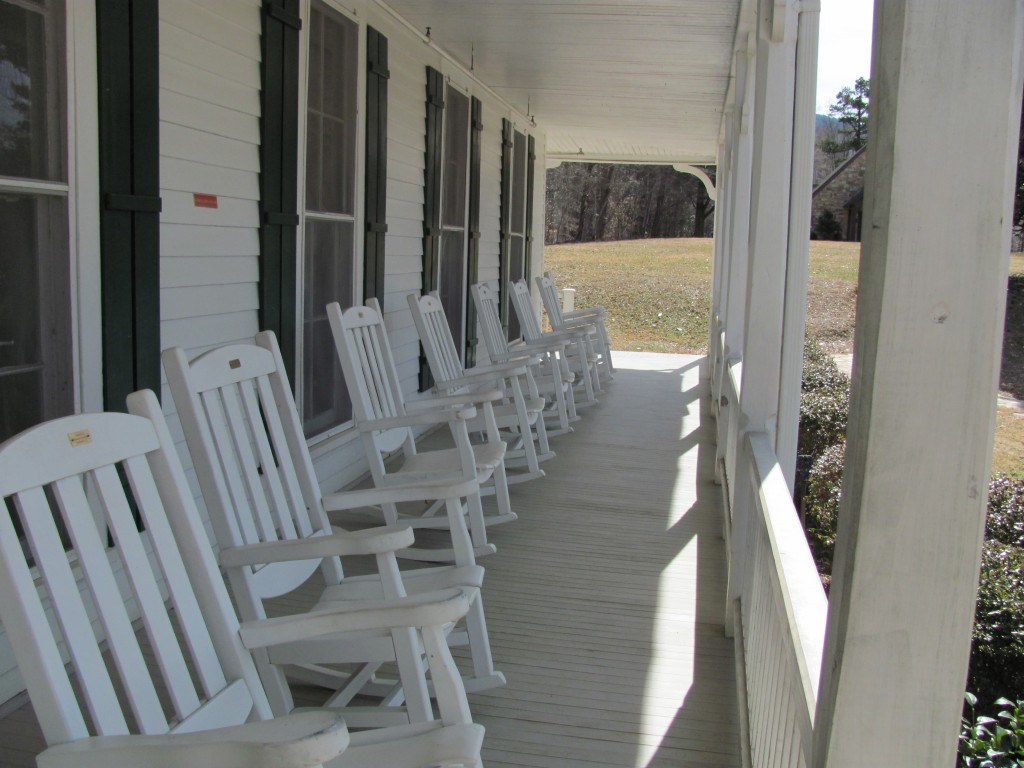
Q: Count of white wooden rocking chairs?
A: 7